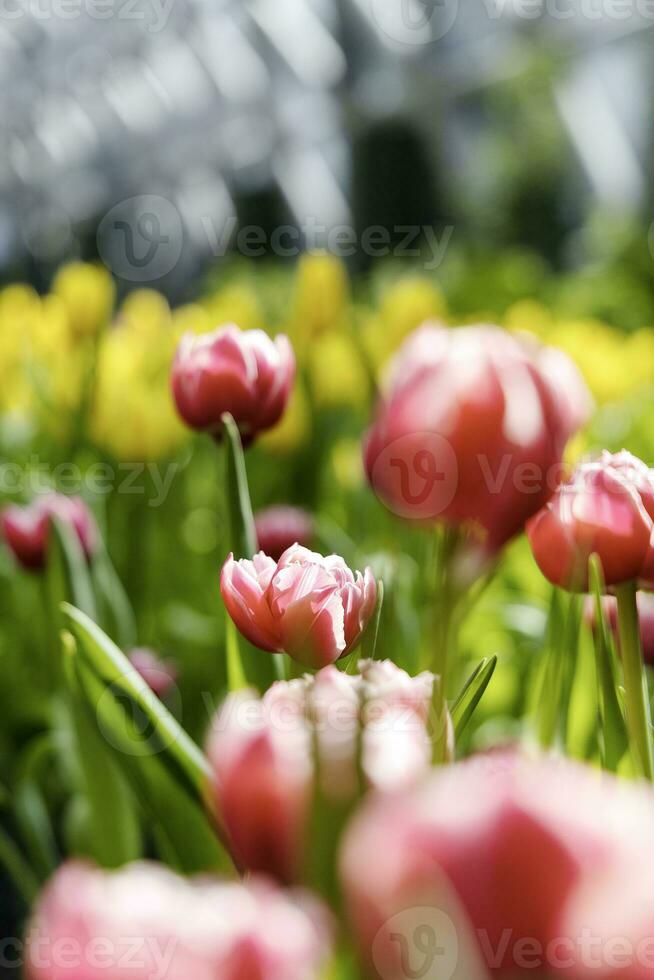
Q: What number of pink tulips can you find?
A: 11